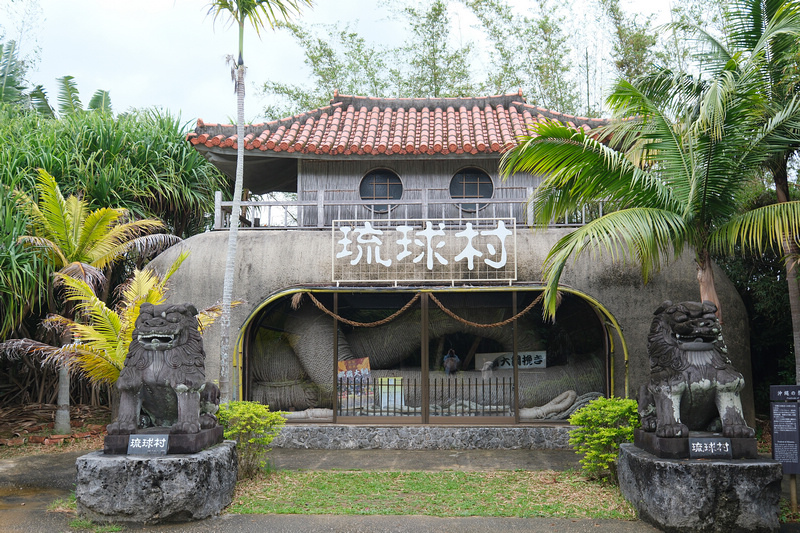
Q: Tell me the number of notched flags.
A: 0